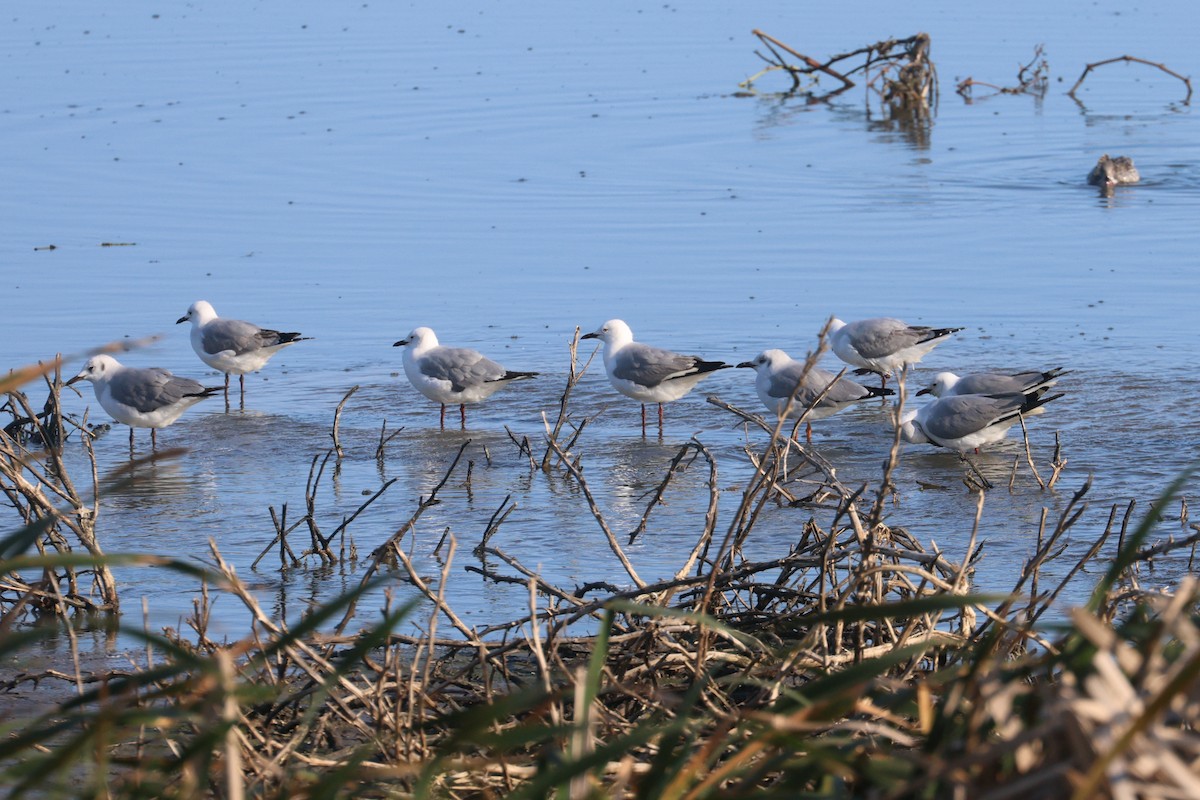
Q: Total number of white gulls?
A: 8